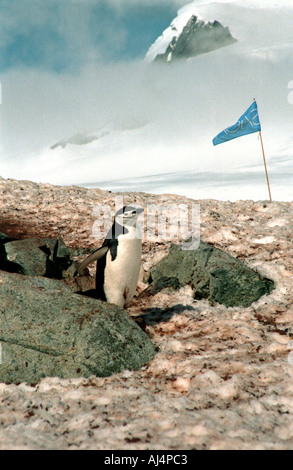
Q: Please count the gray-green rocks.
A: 3